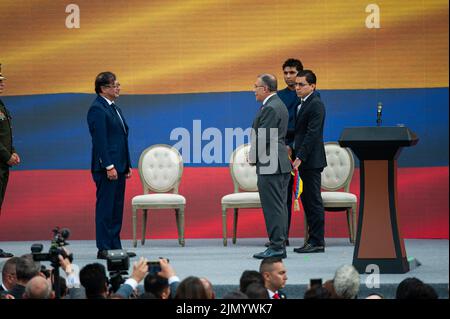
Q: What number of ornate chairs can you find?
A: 3